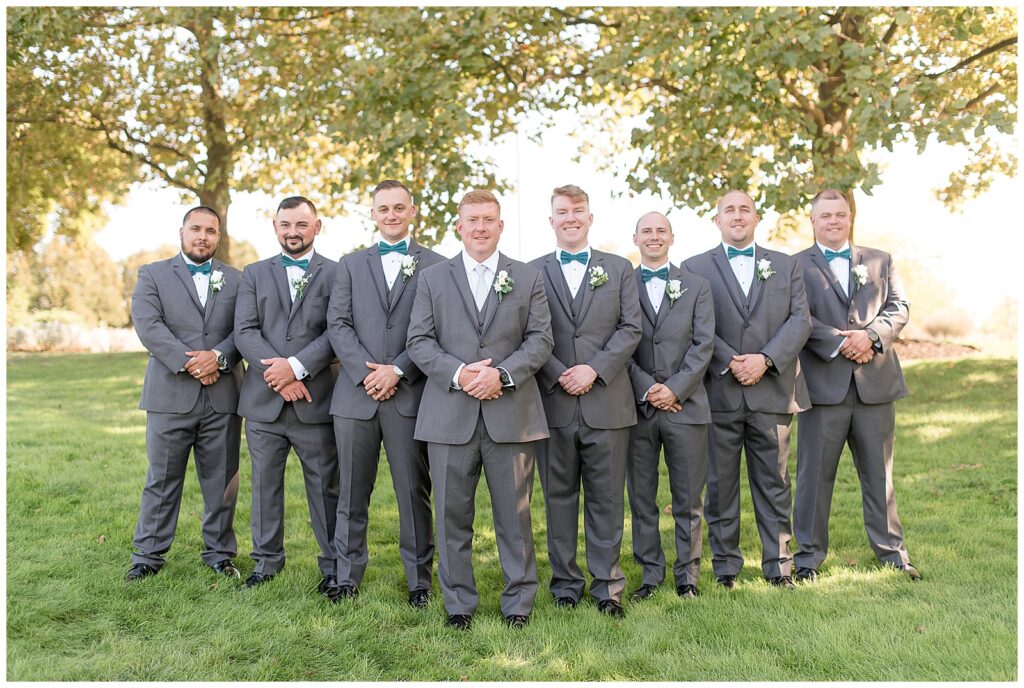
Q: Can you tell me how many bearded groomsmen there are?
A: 2